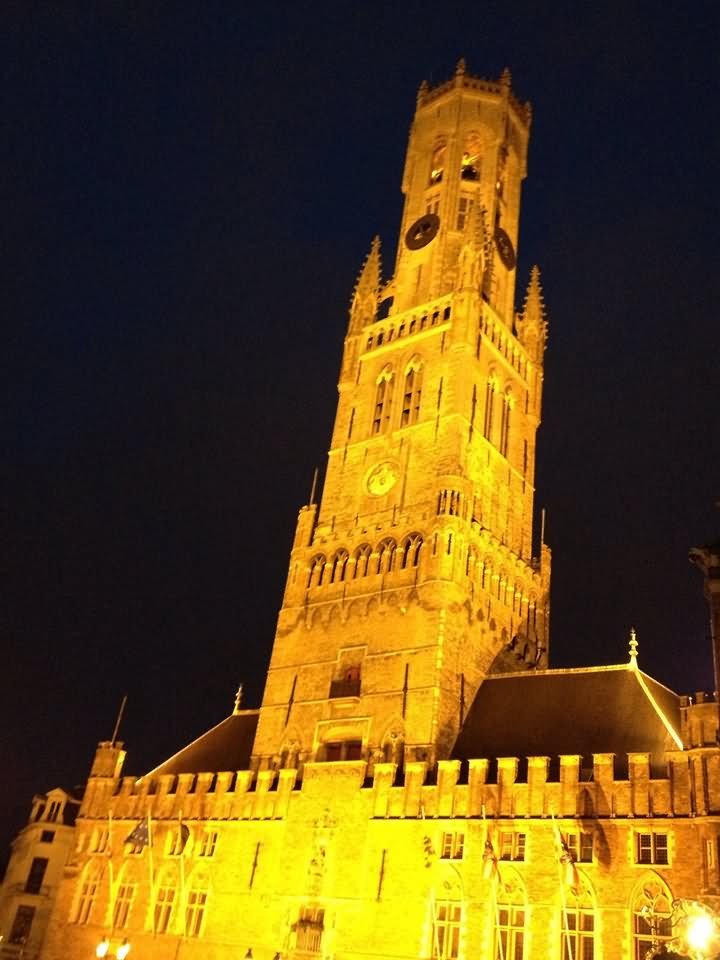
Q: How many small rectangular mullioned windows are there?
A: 8